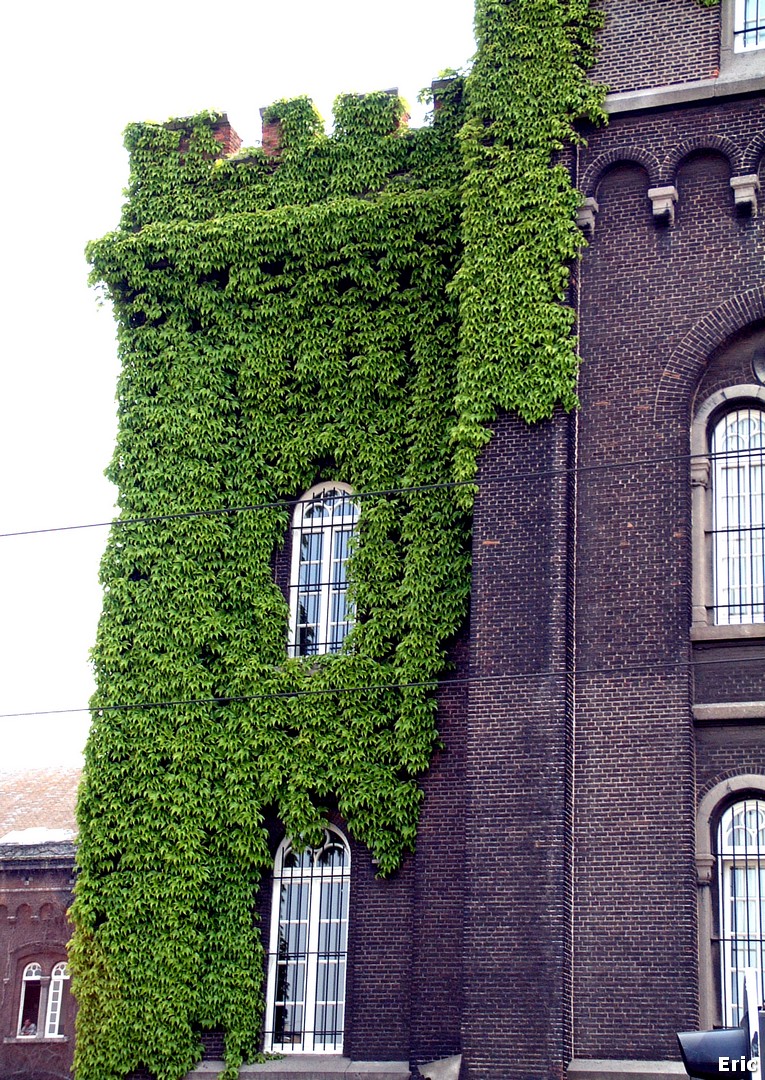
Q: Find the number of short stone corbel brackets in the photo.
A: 3